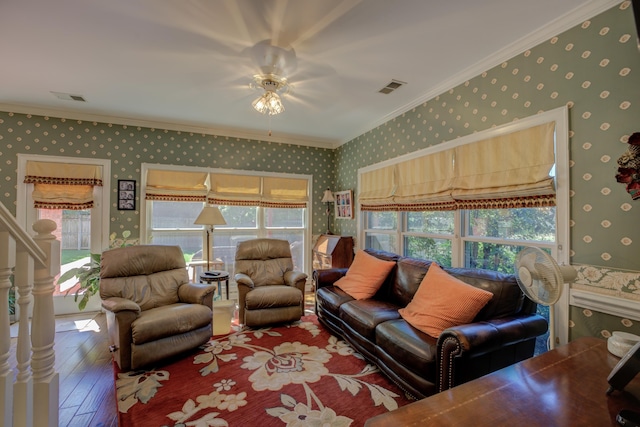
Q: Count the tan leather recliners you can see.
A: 2